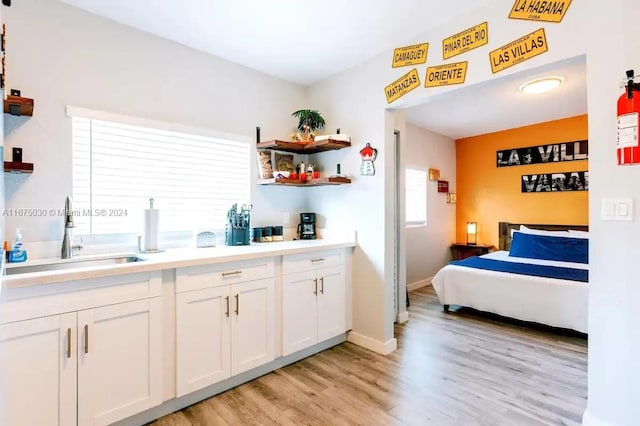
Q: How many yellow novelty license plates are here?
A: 6